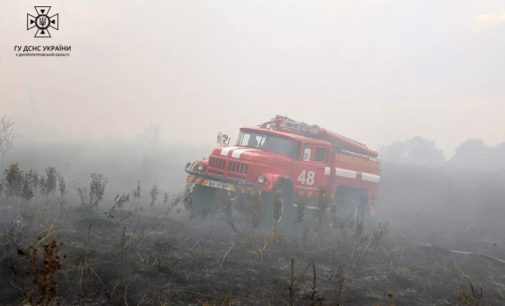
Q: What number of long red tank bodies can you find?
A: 1